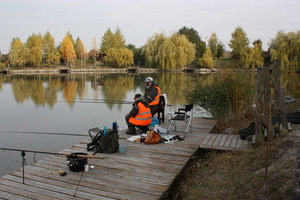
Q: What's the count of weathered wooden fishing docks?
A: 1